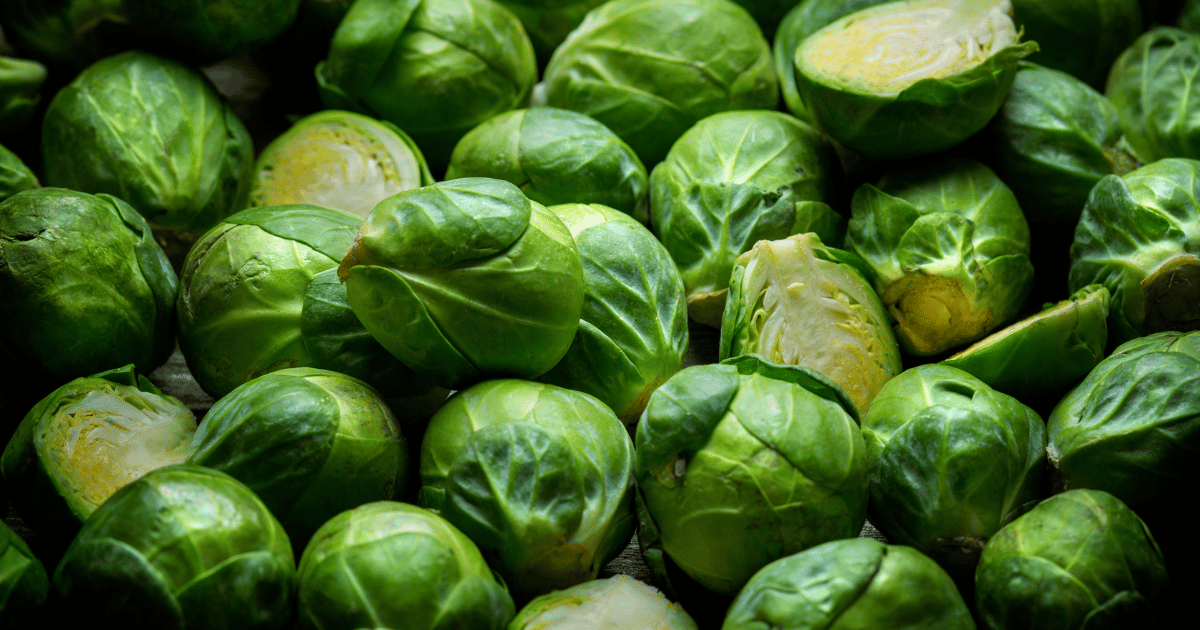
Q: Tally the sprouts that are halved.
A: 6